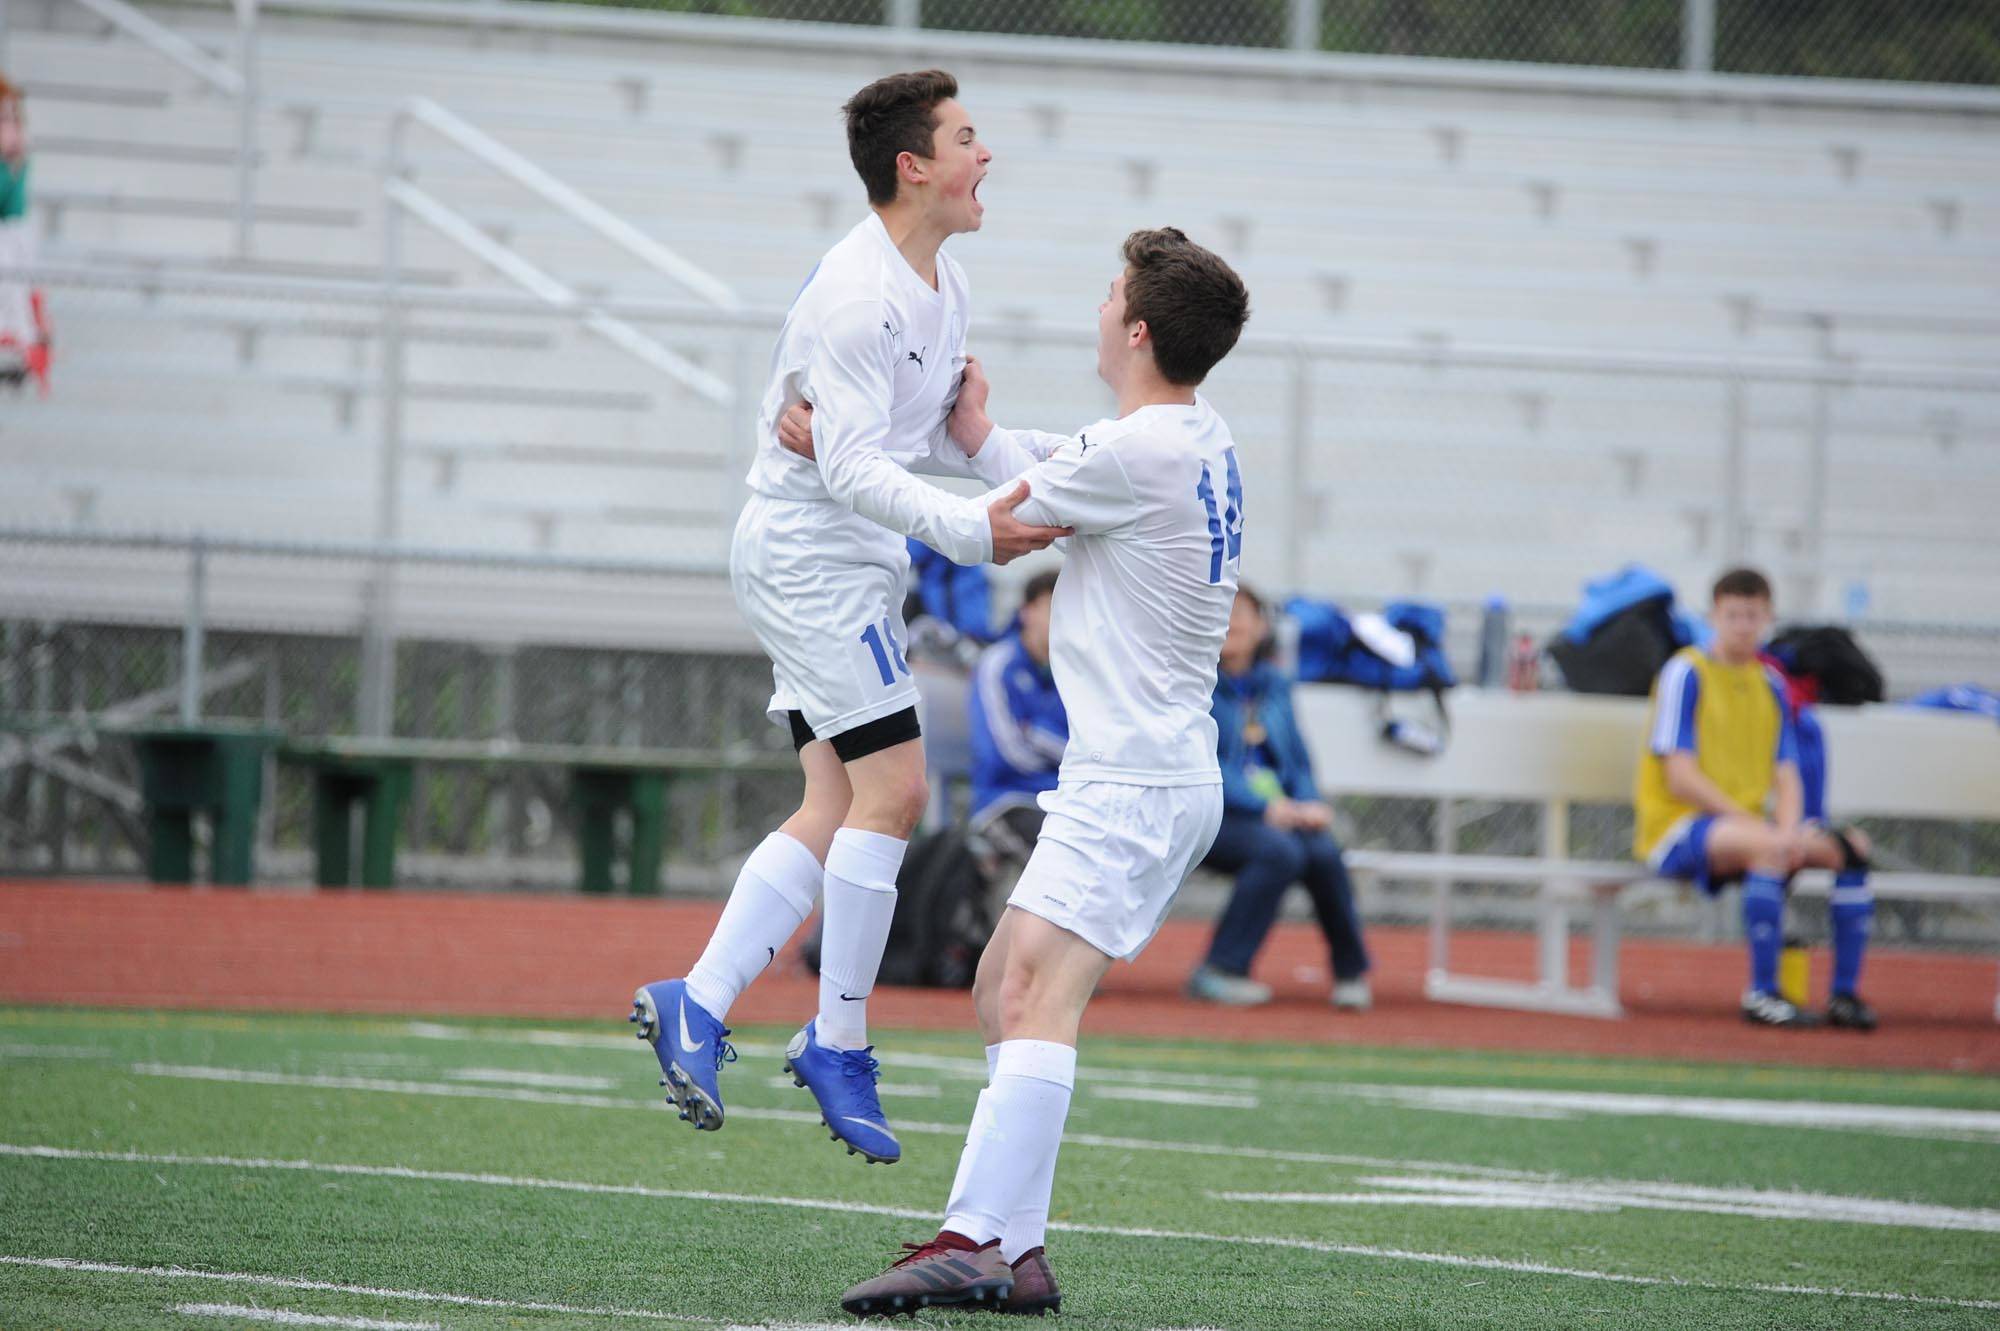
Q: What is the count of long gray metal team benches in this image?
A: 1